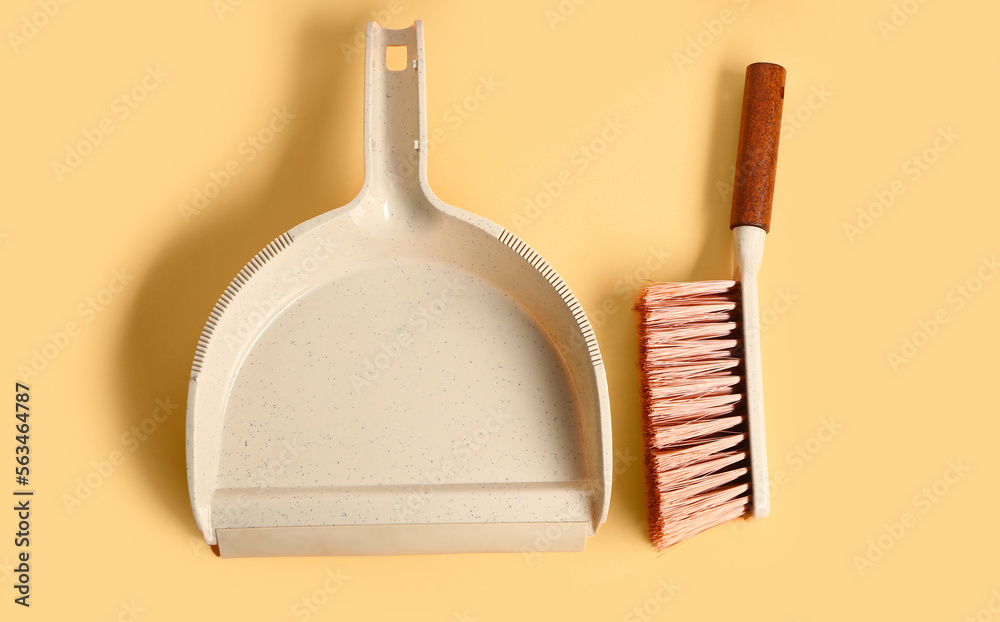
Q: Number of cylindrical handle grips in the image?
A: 1